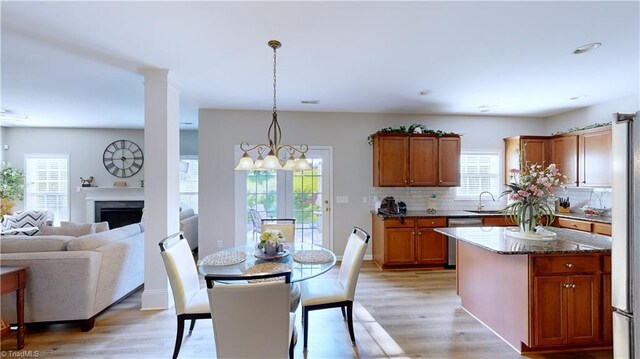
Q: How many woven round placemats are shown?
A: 3